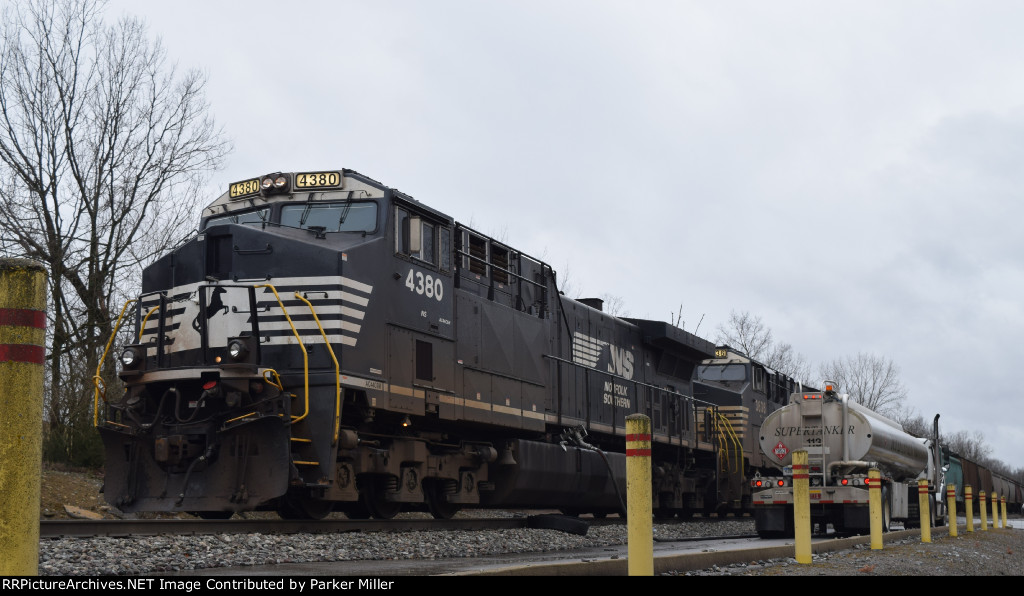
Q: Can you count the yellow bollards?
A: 10